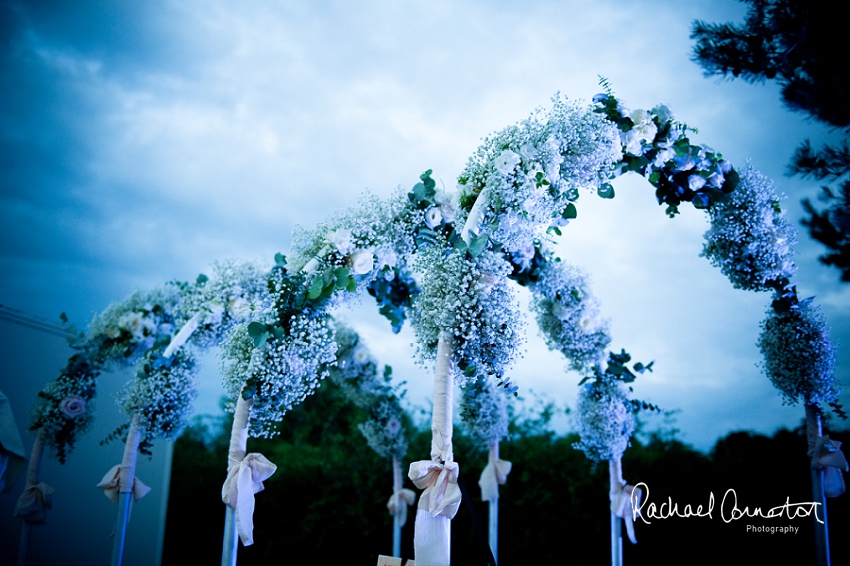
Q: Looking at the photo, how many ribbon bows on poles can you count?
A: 8